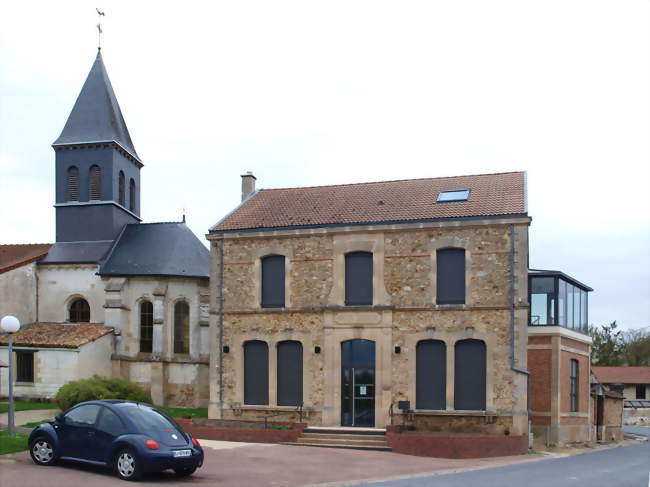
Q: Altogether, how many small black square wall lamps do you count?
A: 3